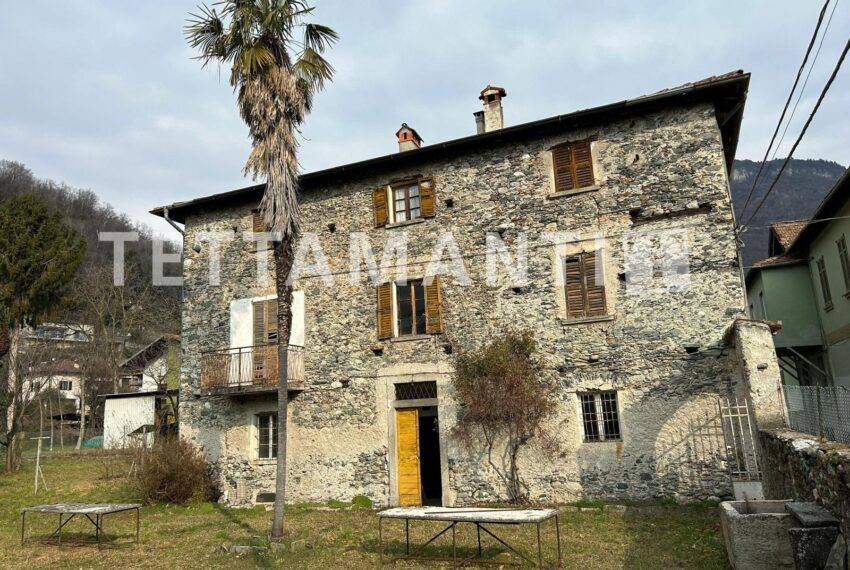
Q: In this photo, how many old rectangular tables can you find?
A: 2